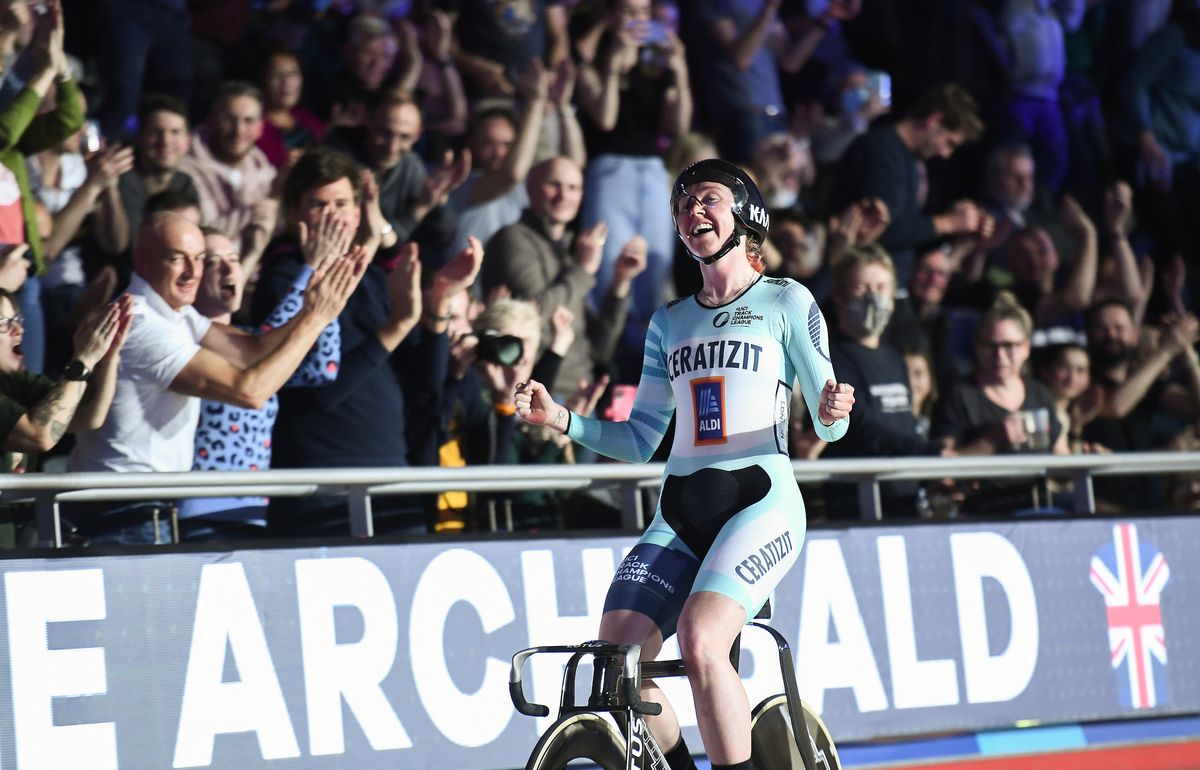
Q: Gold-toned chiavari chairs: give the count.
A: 0